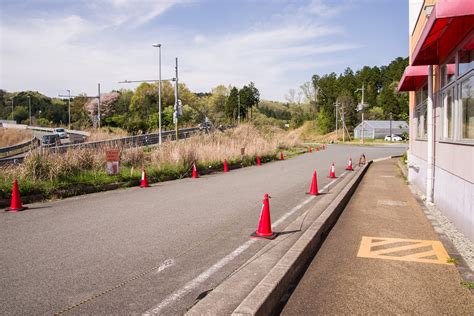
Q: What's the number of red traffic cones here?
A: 13